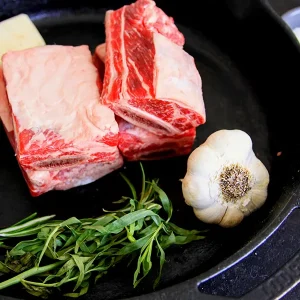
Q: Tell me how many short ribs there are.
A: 3